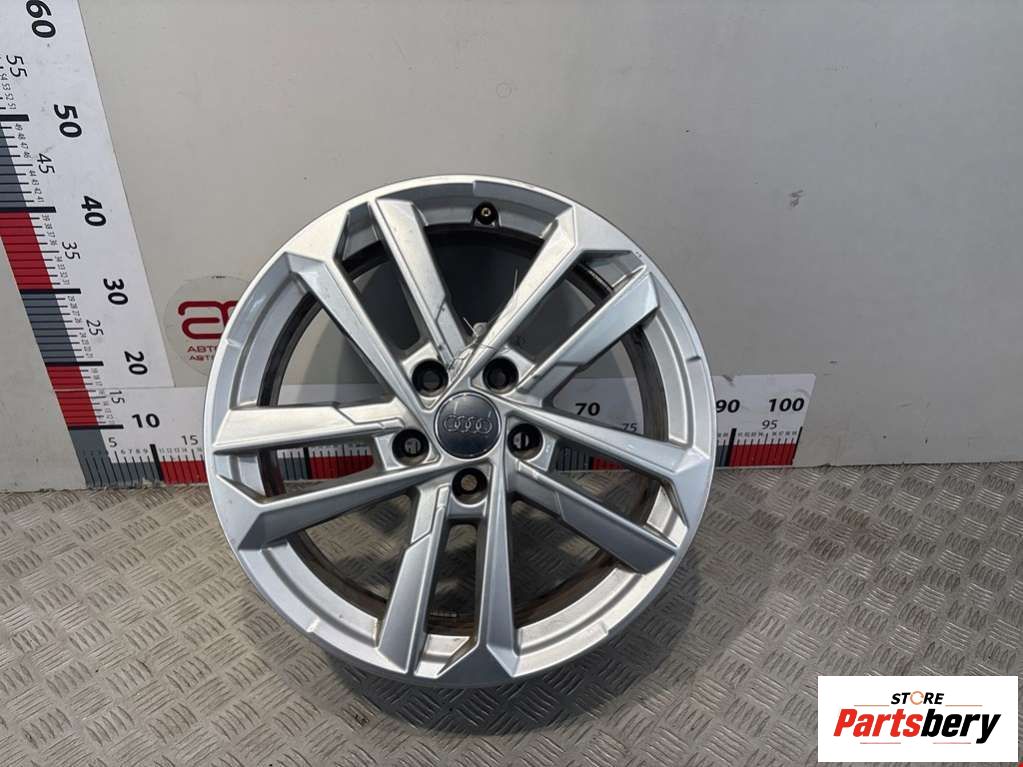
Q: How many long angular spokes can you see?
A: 10